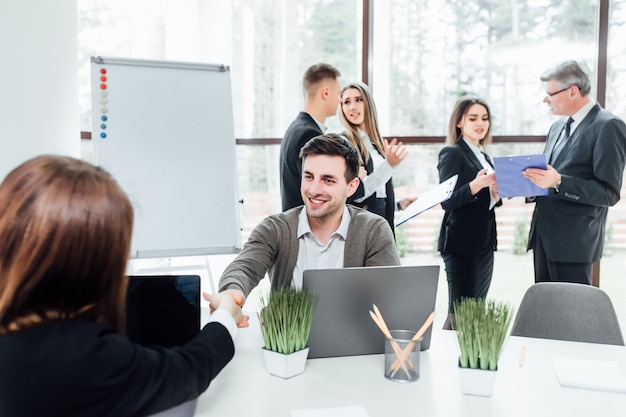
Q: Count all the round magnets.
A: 9